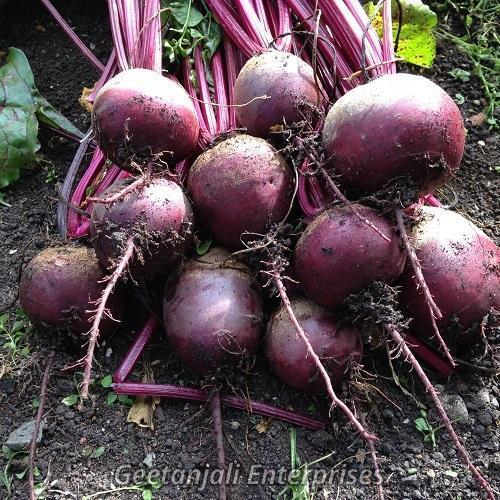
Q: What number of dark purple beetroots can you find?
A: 10